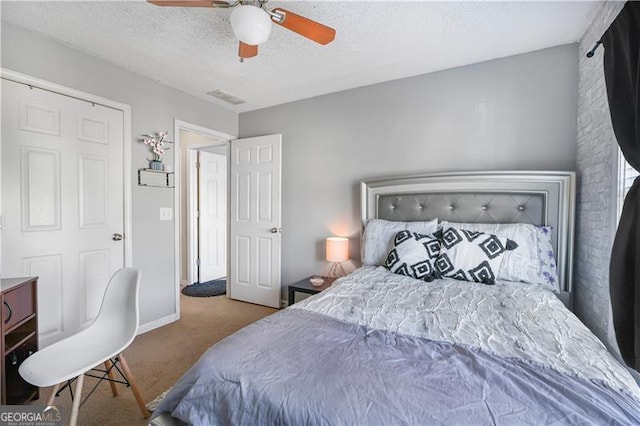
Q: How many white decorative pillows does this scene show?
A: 2